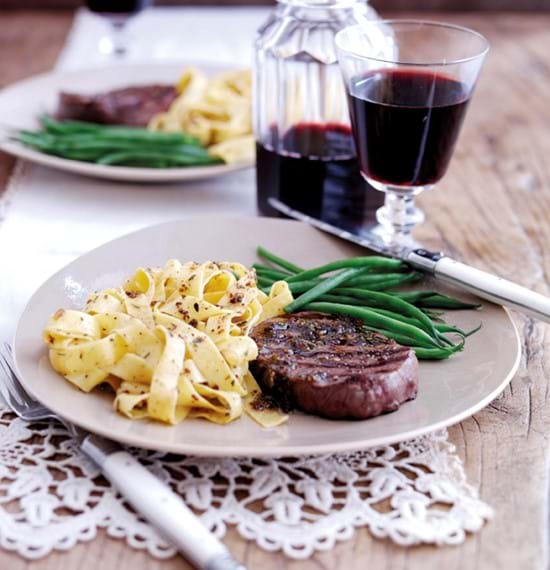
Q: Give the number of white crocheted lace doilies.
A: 1